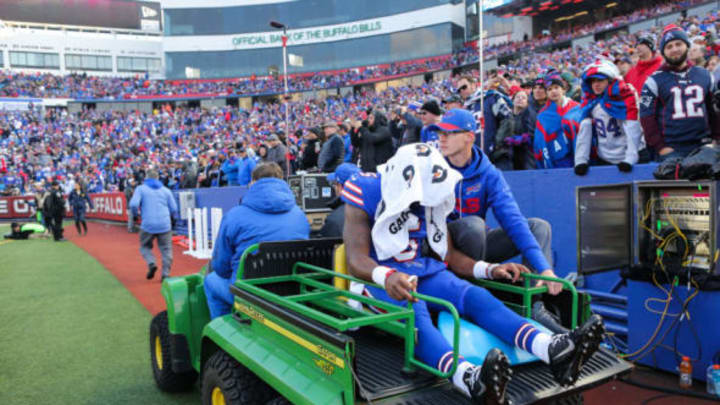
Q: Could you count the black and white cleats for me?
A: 2